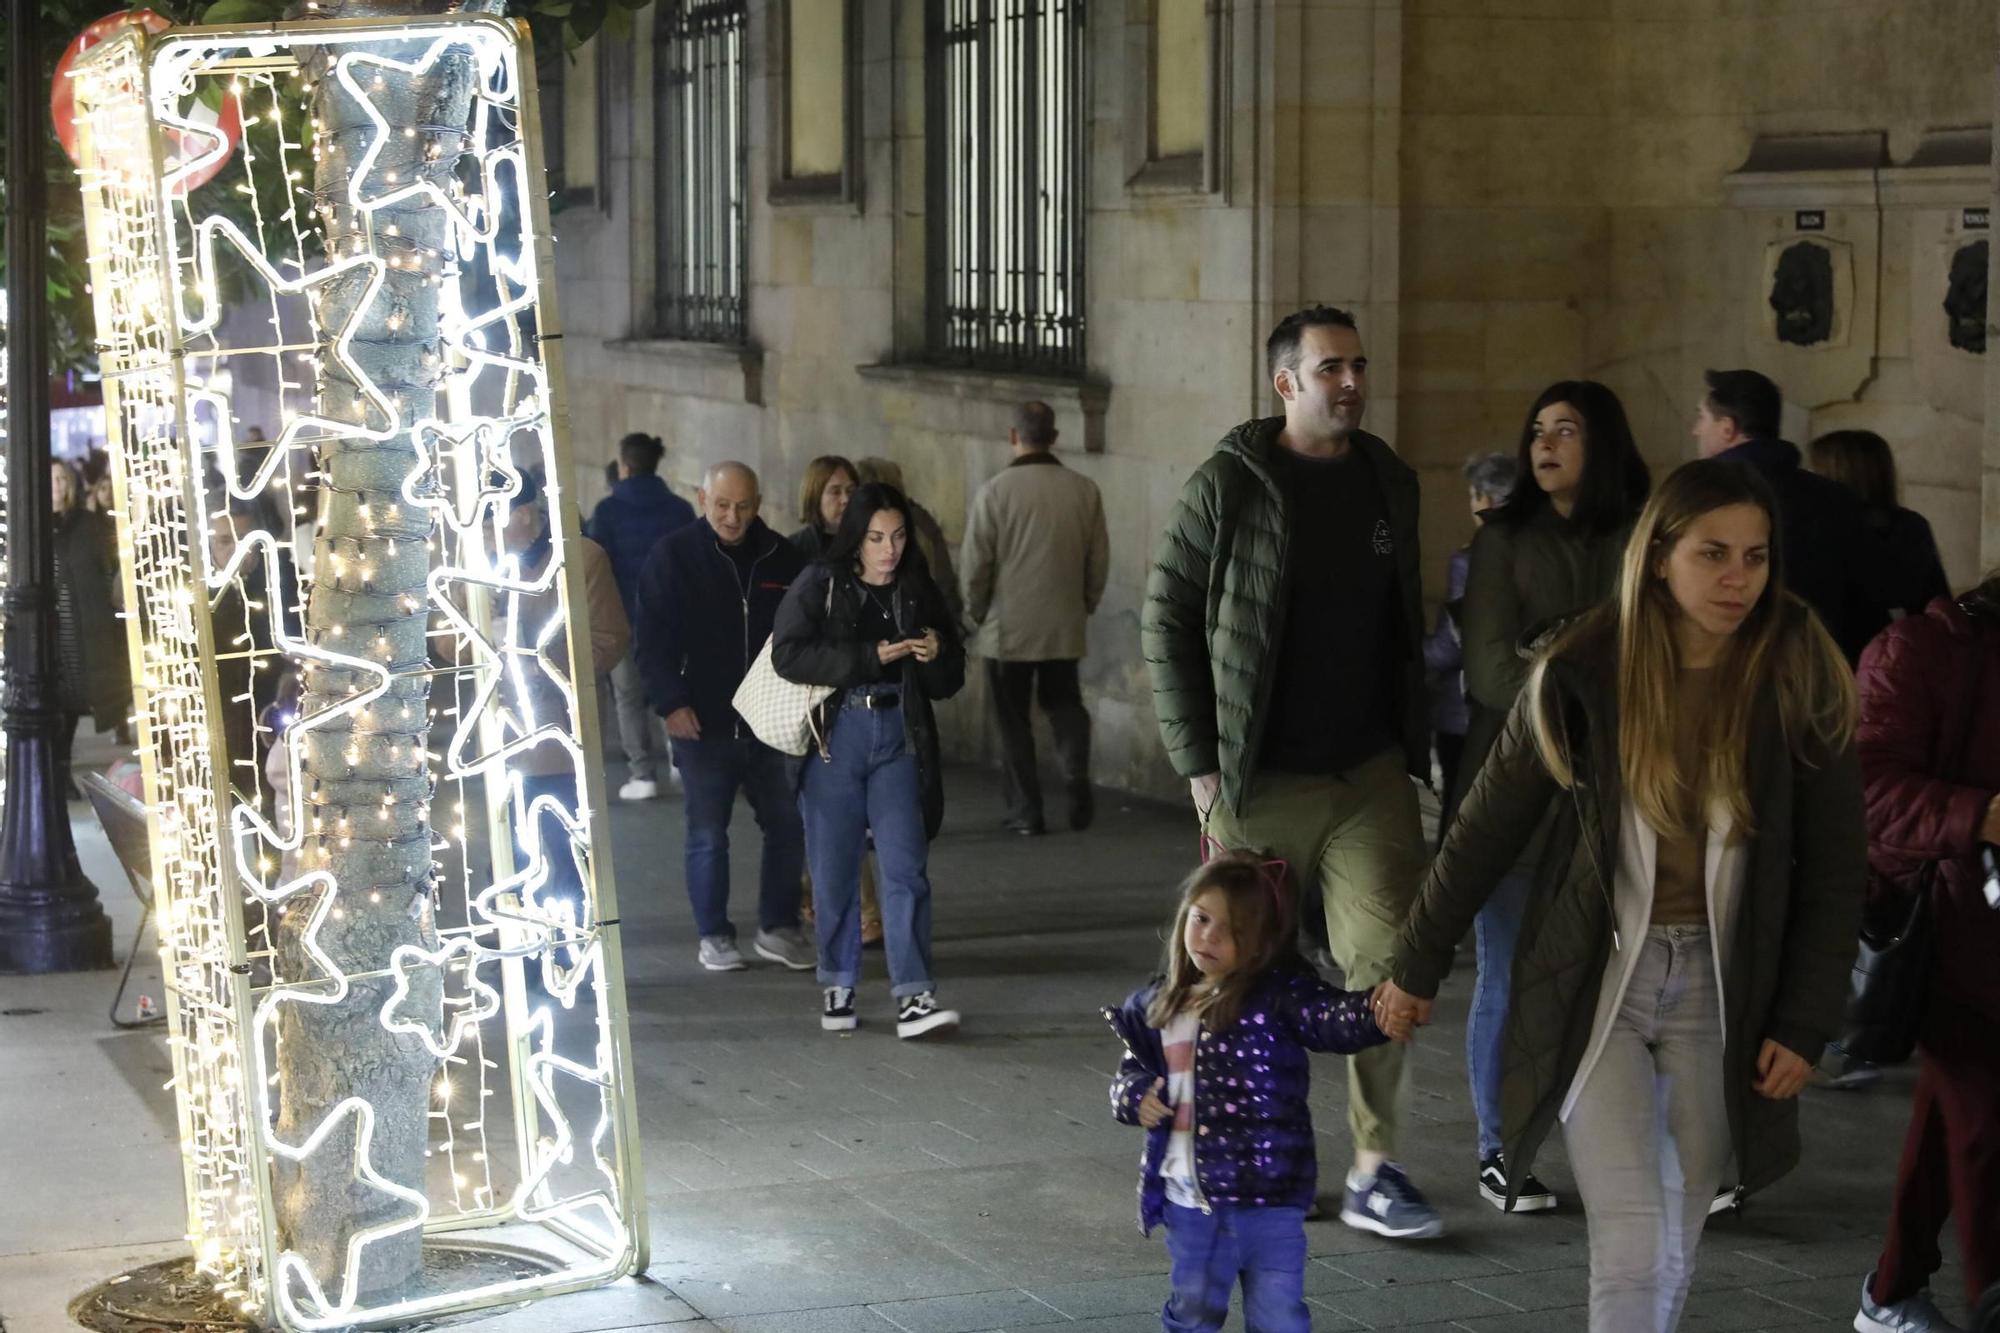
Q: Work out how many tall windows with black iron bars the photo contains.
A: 2